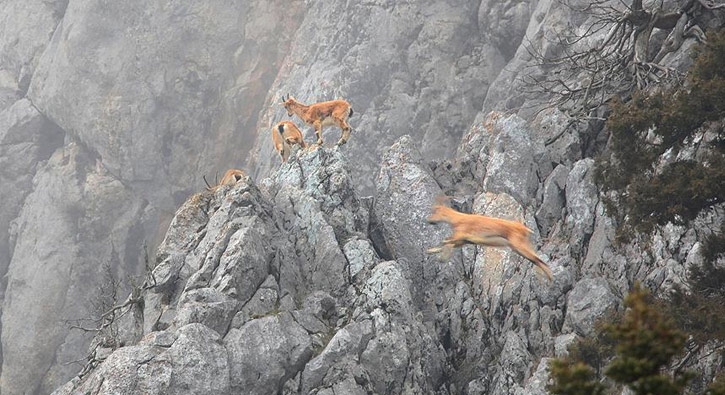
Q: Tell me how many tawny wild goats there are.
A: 4